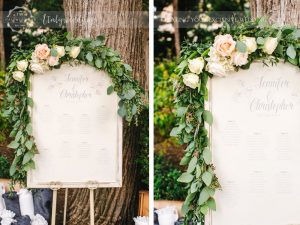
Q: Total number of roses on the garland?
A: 7